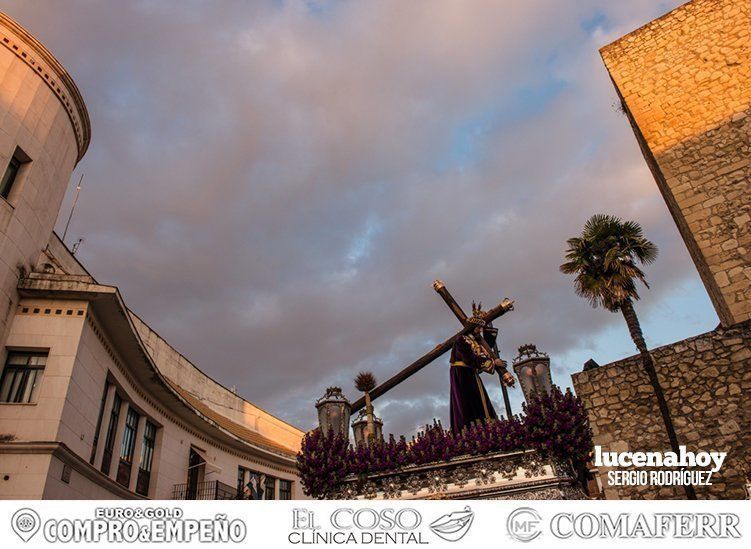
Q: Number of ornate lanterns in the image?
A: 3